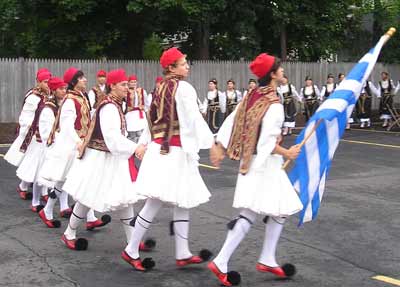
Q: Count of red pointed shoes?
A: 12